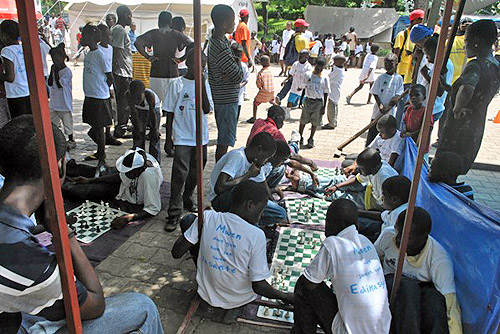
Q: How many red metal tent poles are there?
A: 3